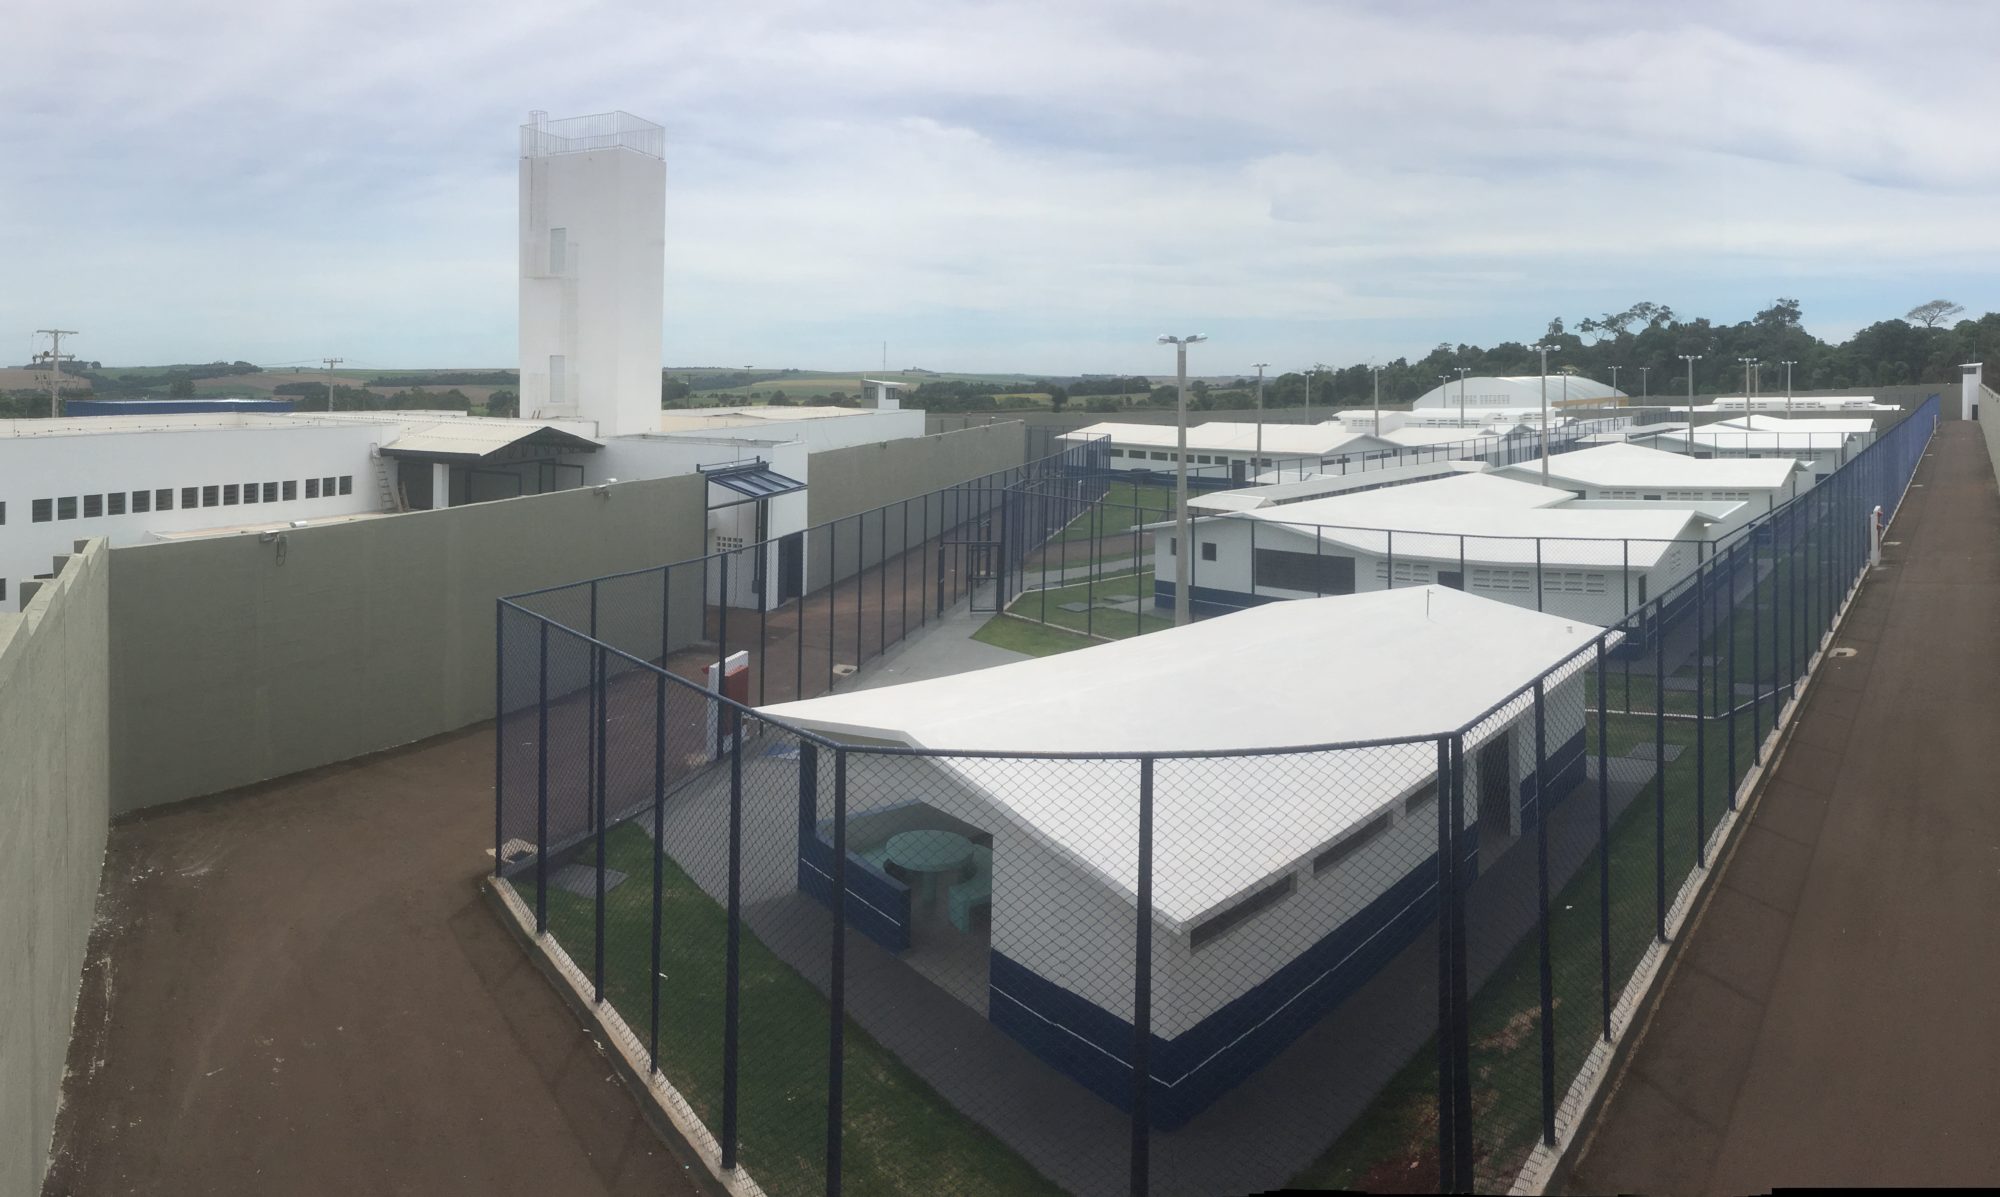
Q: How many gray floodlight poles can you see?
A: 14